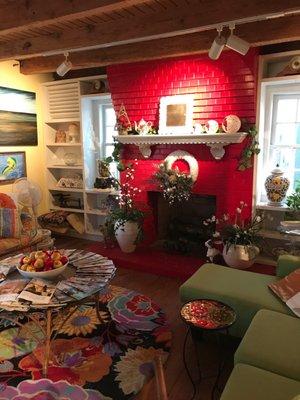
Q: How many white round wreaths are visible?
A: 1